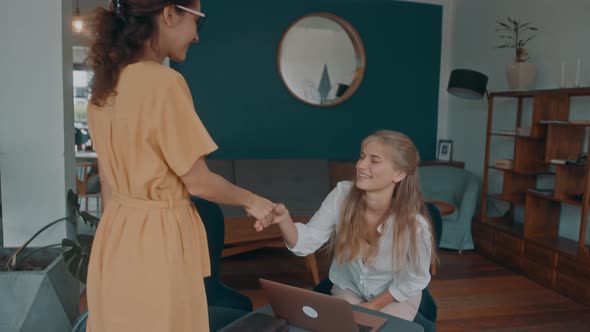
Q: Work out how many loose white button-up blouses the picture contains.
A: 1